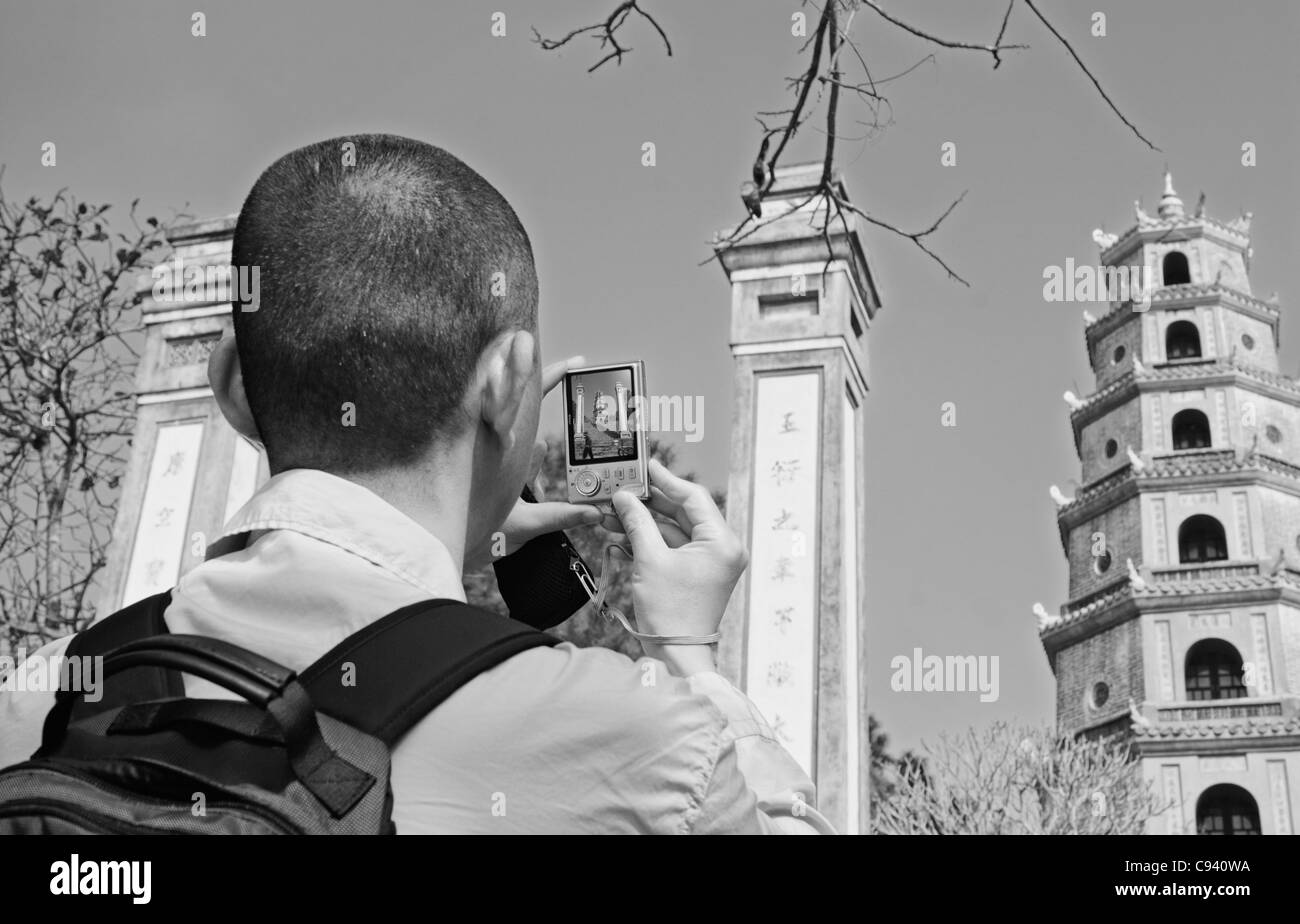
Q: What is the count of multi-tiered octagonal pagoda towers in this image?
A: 1